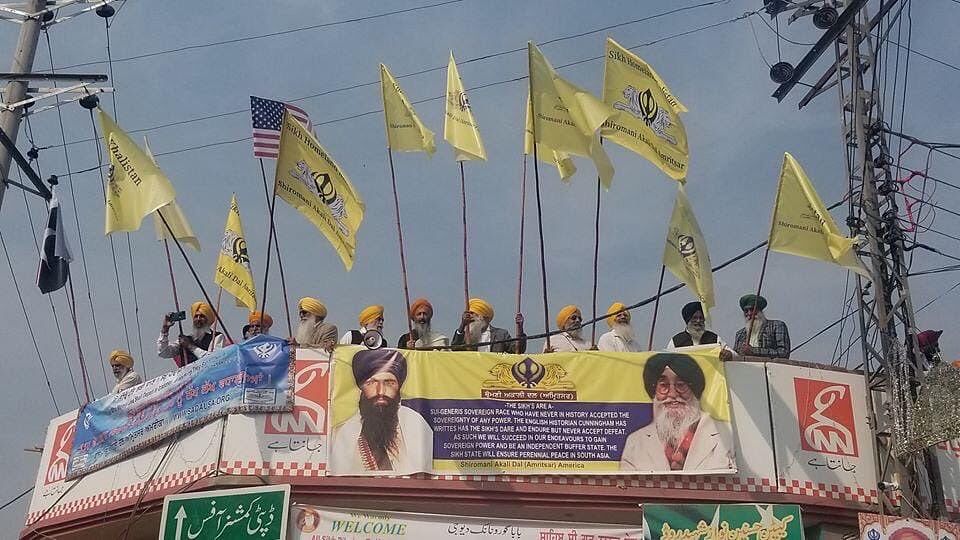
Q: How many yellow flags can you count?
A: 11